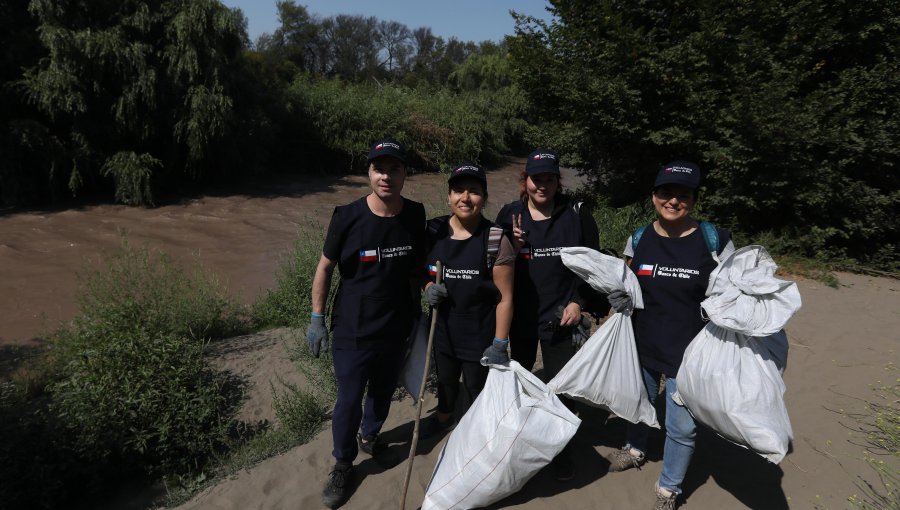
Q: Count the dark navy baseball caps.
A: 4